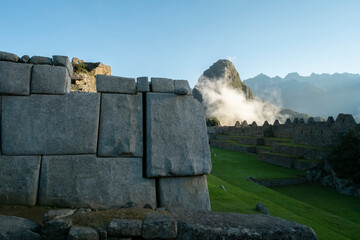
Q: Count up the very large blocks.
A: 6